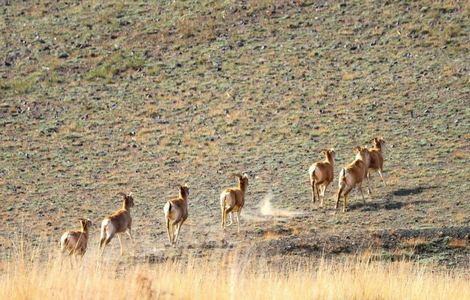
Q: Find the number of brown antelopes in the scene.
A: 7